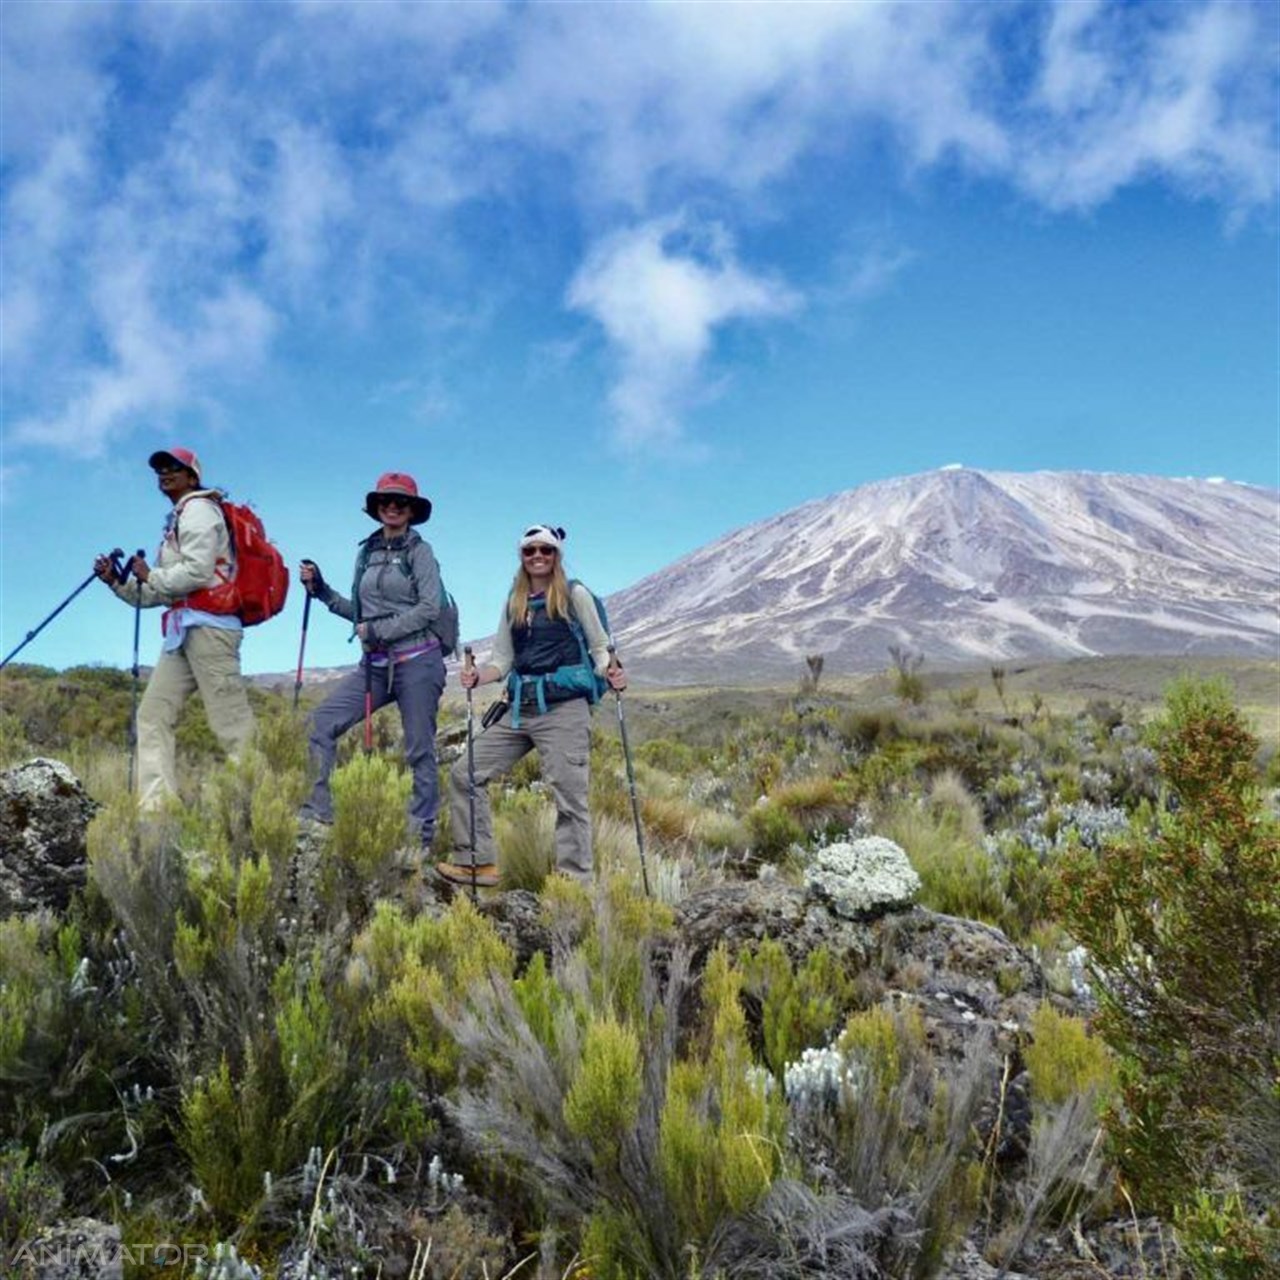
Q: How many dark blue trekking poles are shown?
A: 2